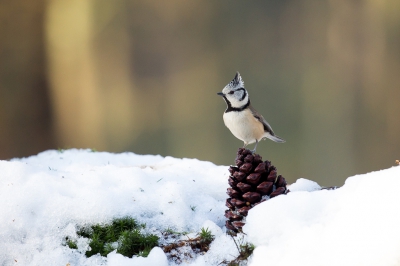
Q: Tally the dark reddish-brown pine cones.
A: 1